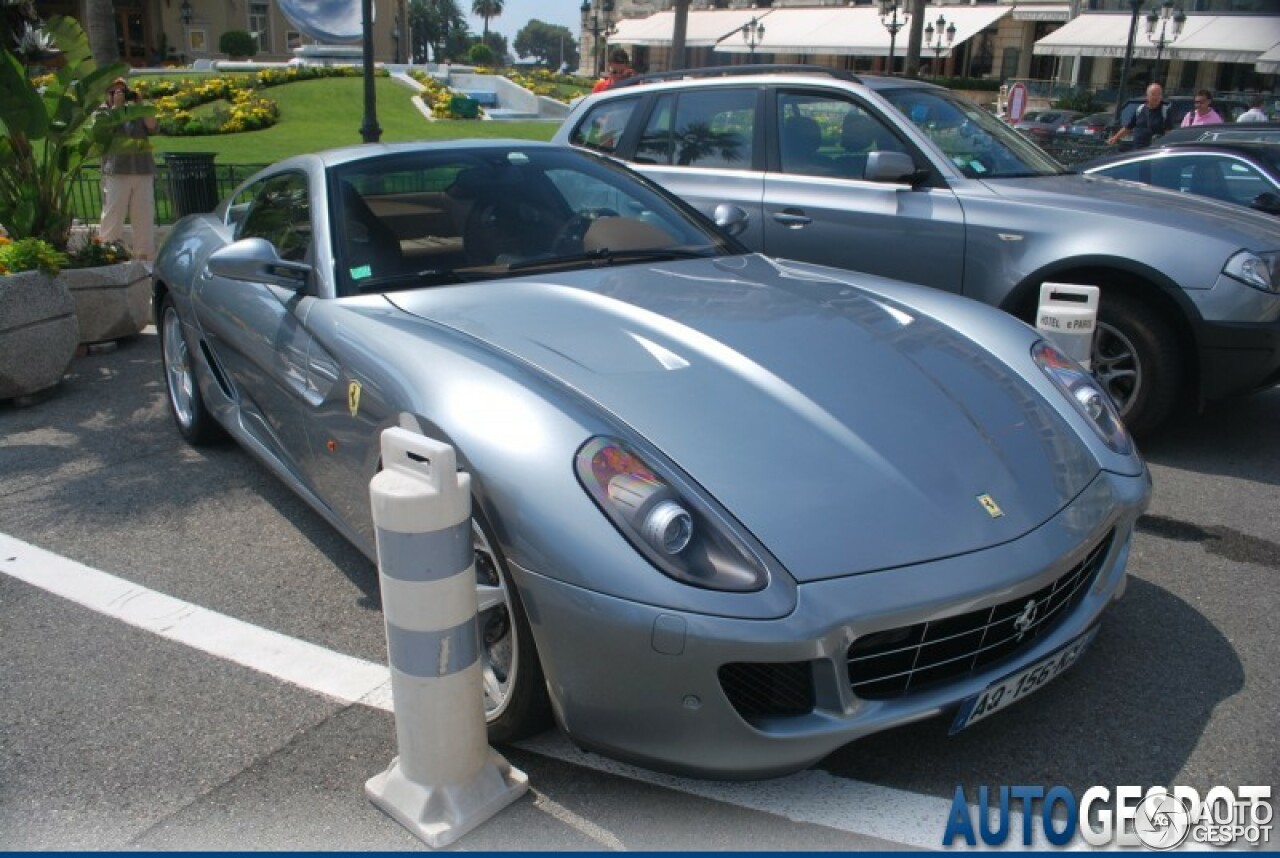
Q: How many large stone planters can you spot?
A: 2